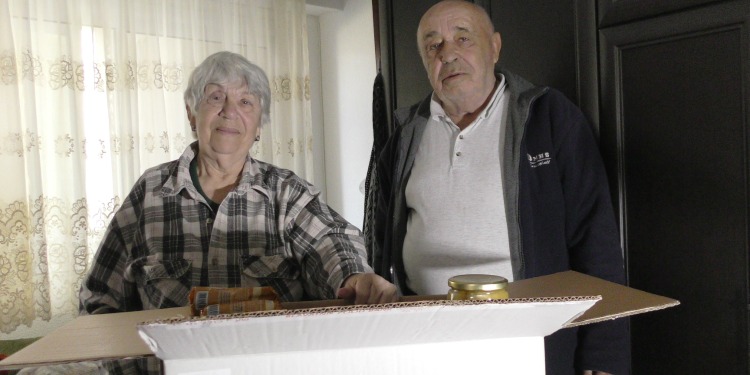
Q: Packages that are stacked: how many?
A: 2